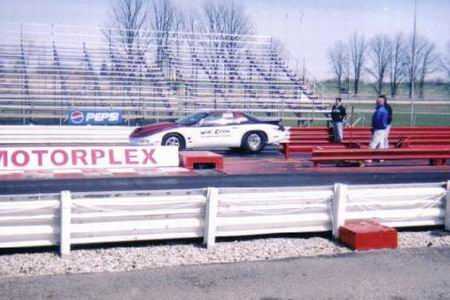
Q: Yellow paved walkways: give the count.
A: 0